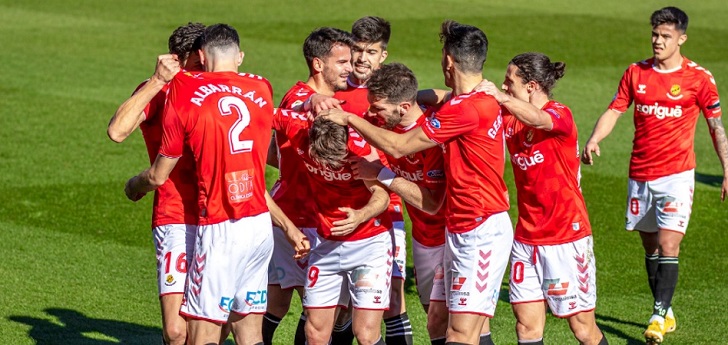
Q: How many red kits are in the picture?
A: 9